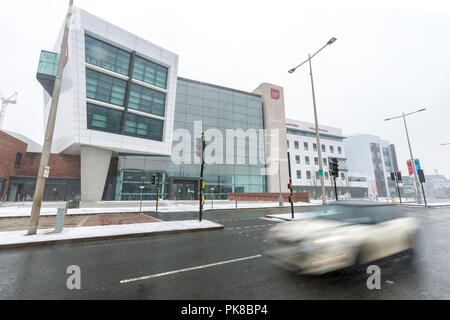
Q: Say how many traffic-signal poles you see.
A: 6